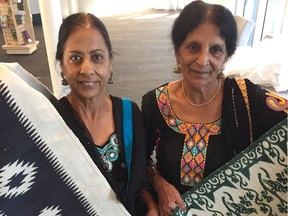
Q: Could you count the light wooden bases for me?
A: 1